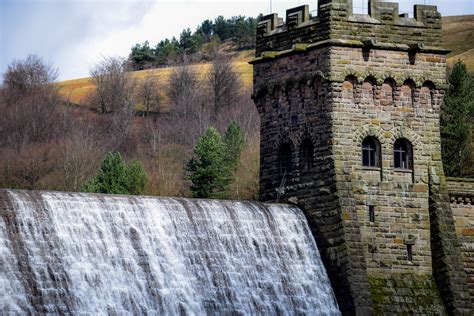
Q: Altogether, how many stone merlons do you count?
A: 5